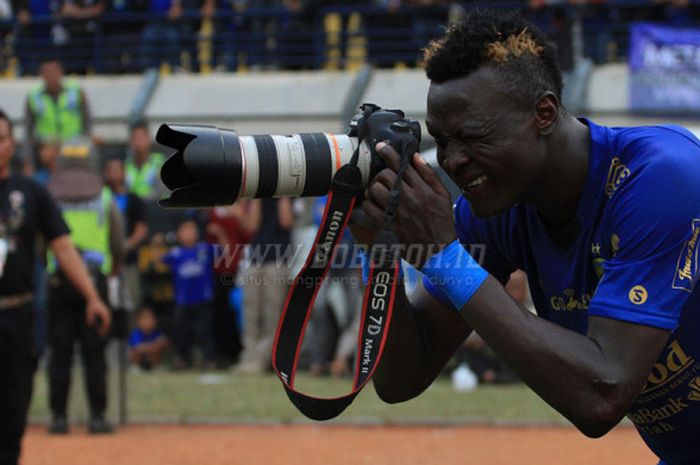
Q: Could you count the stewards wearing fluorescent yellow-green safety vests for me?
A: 3